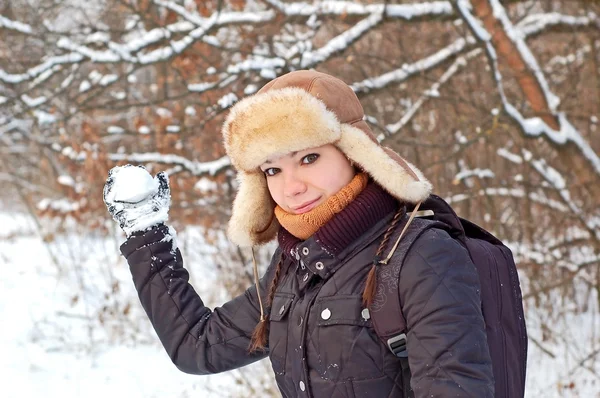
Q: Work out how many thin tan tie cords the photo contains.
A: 2